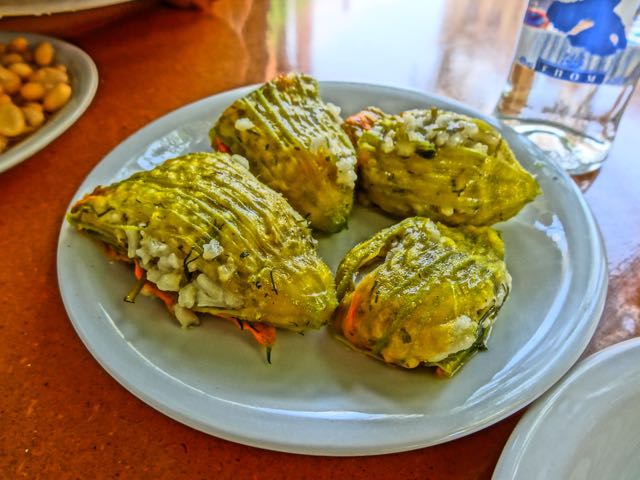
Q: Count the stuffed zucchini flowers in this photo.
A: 4